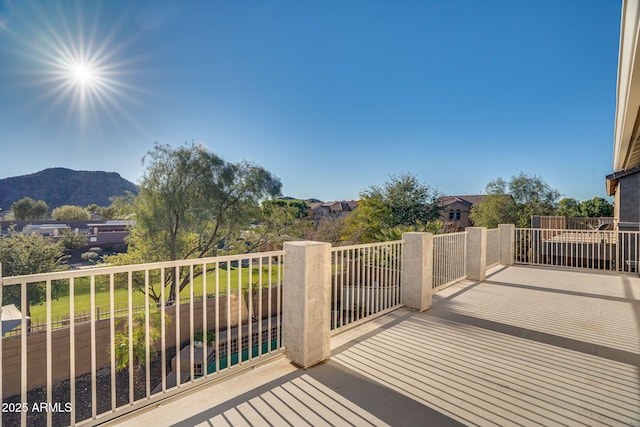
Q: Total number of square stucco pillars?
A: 4